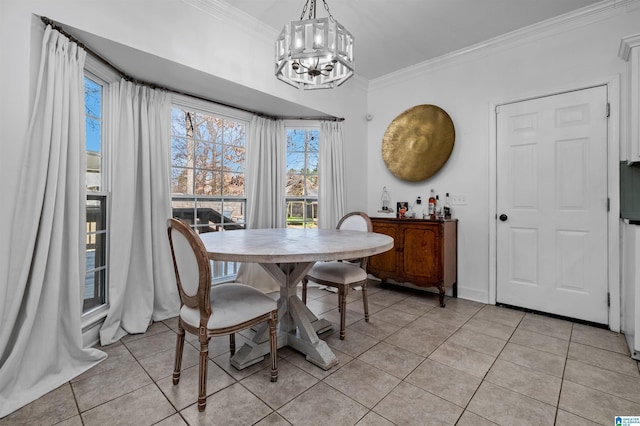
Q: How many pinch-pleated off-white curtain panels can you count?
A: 4